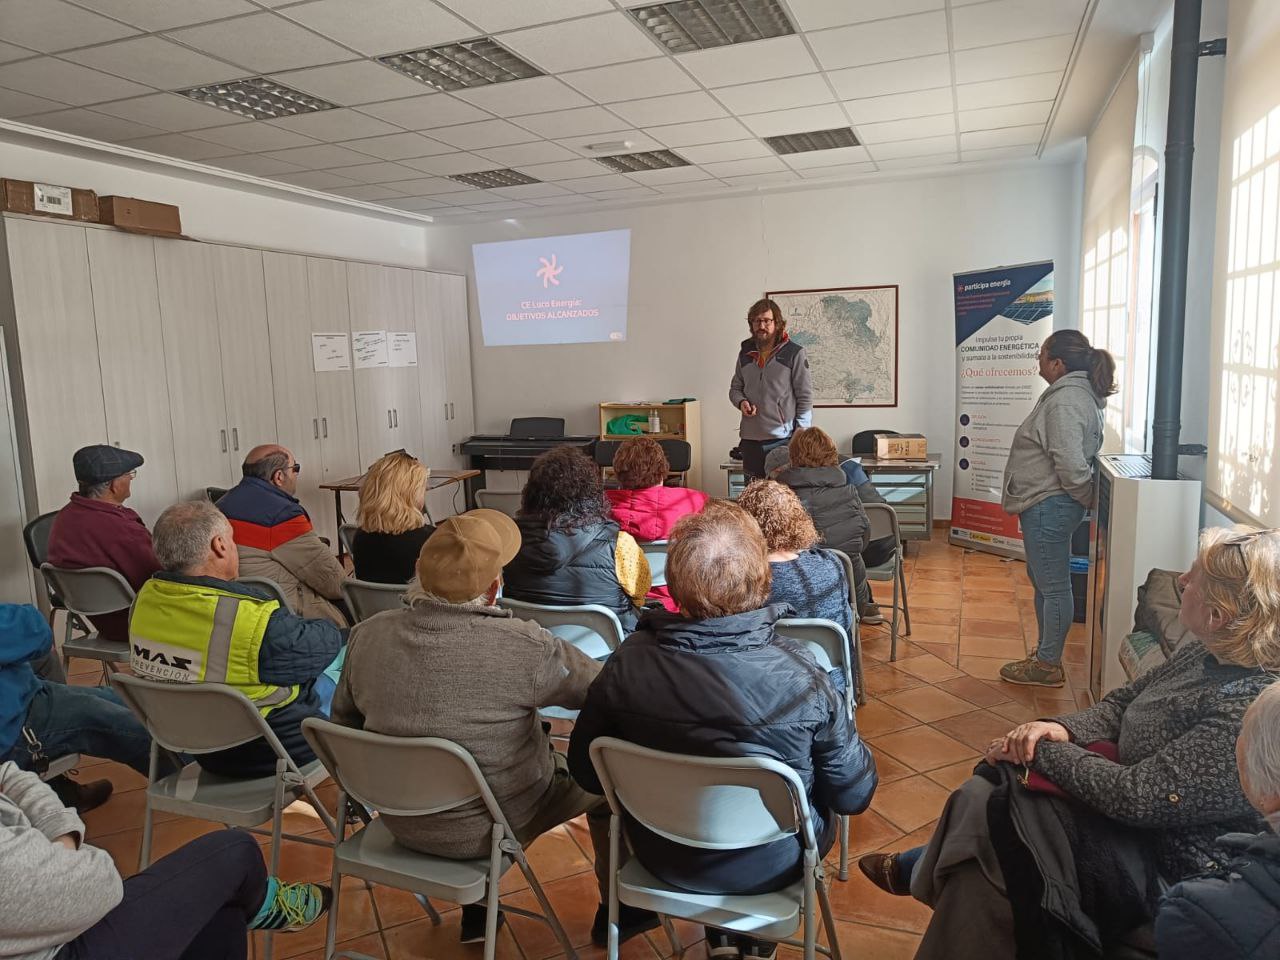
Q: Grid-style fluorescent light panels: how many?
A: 6